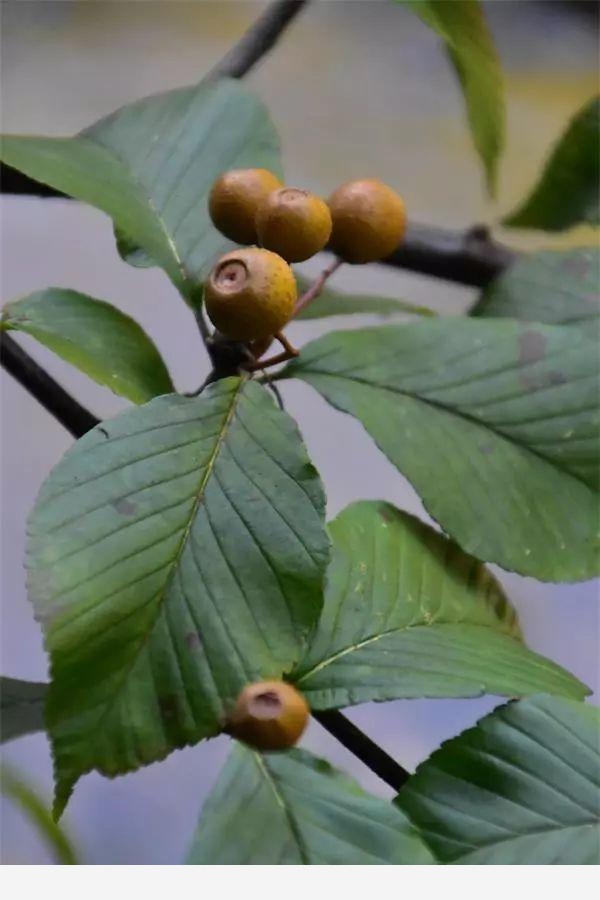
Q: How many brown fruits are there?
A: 5